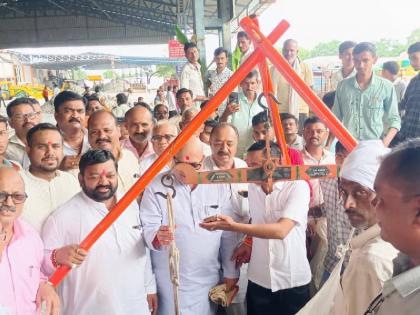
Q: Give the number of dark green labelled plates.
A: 2